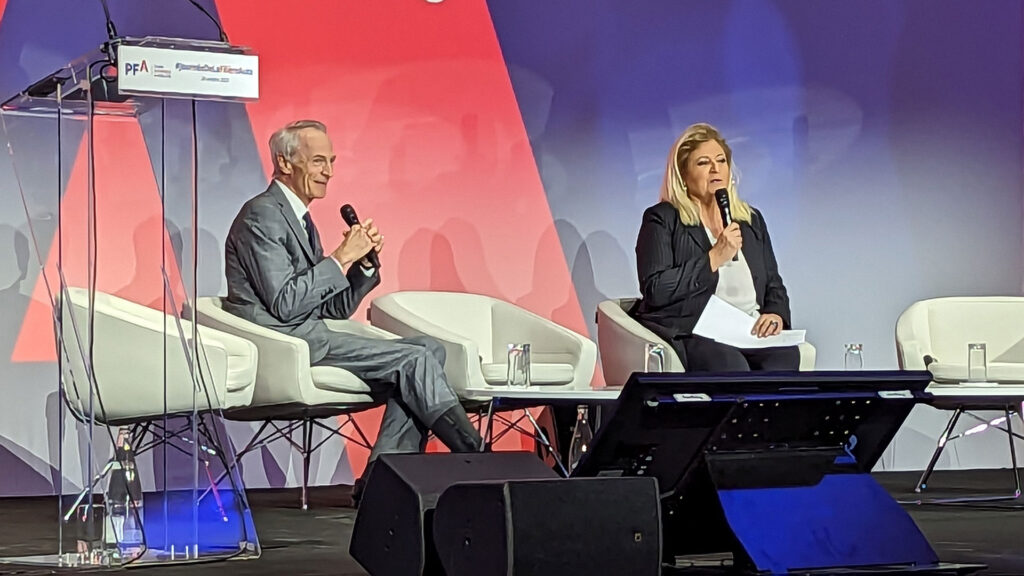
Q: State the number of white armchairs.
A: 5